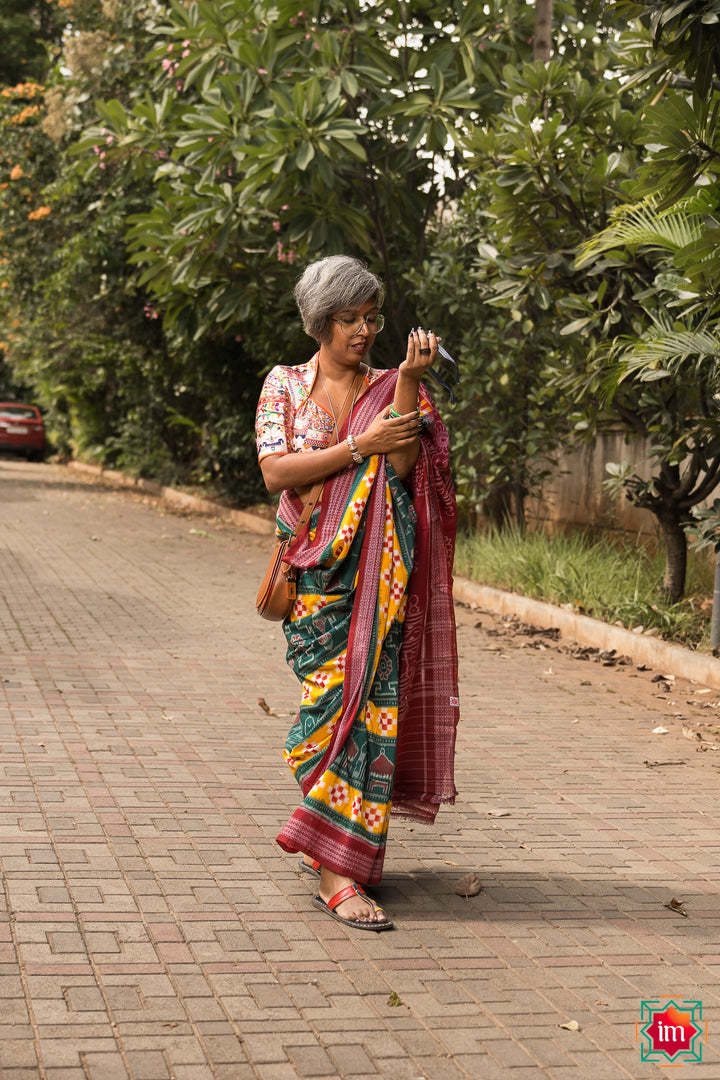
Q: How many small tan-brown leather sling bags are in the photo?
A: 1